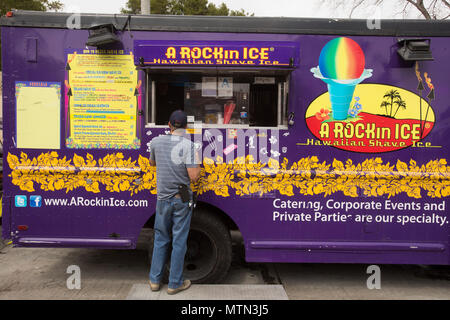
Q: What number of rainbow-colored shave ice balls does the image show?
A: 1